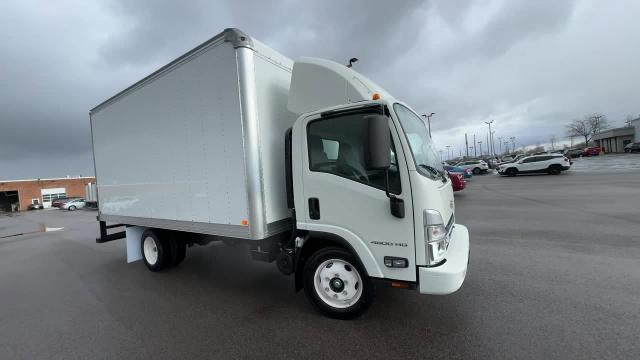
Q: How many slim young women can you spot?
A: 0